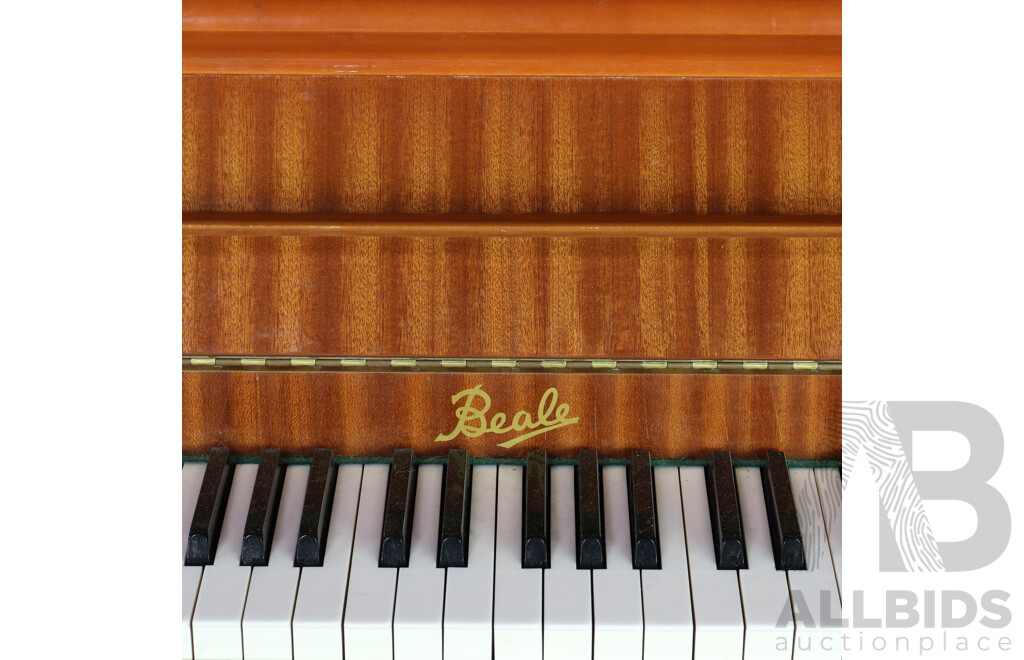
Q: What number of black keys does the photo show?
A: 10